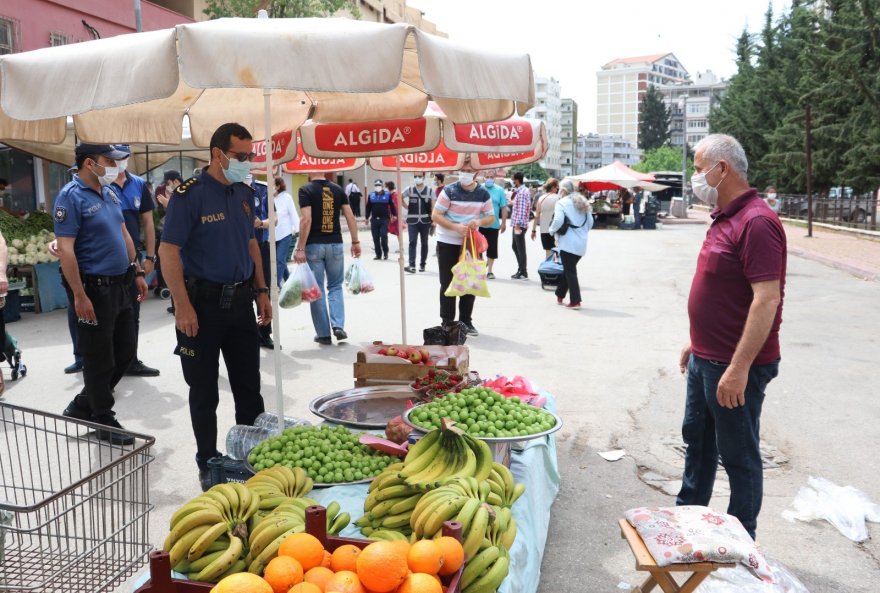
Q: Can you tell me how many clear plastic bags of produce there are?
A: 4